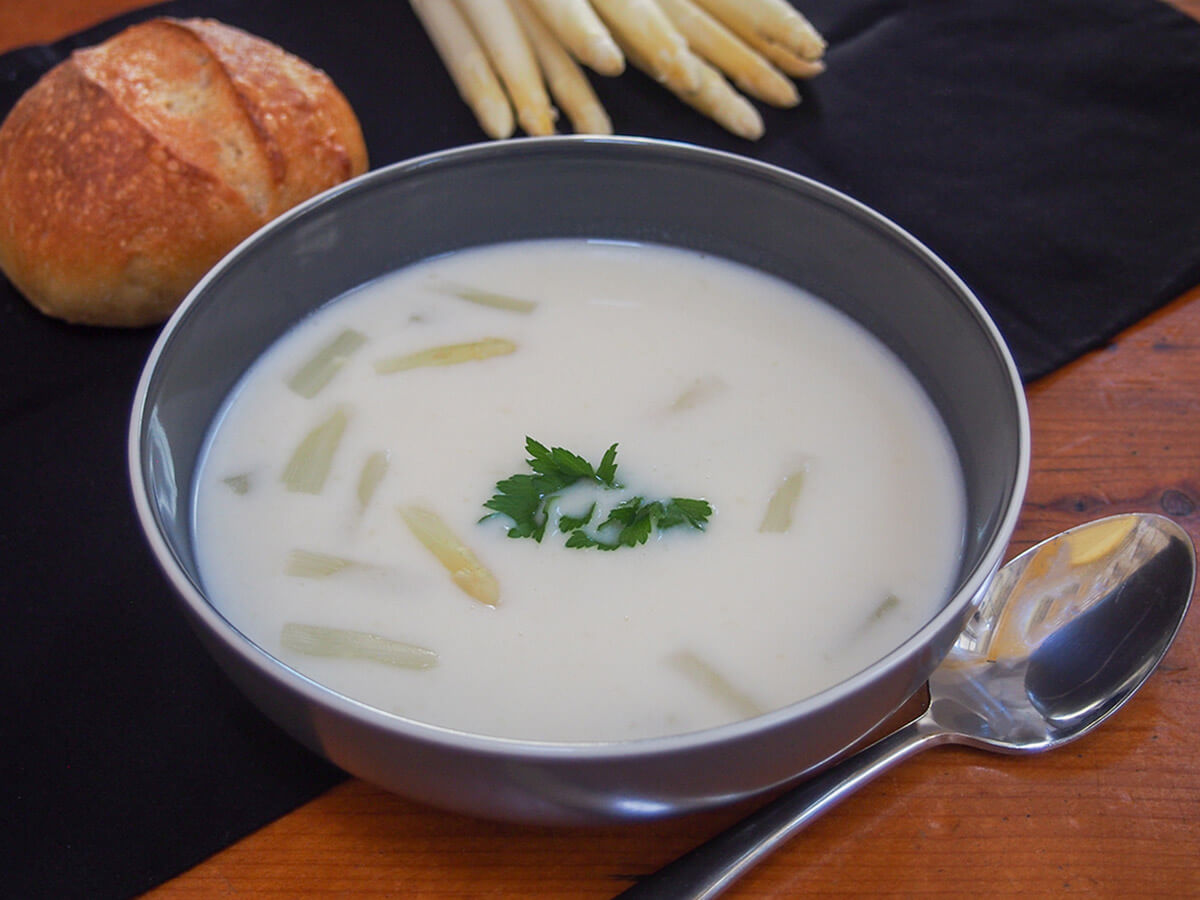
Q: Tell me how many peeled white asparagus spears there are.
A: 9